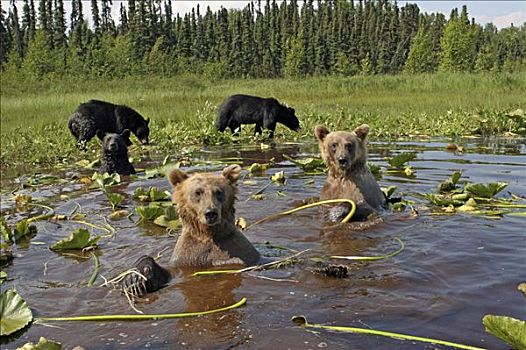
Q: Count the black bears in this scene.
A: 3